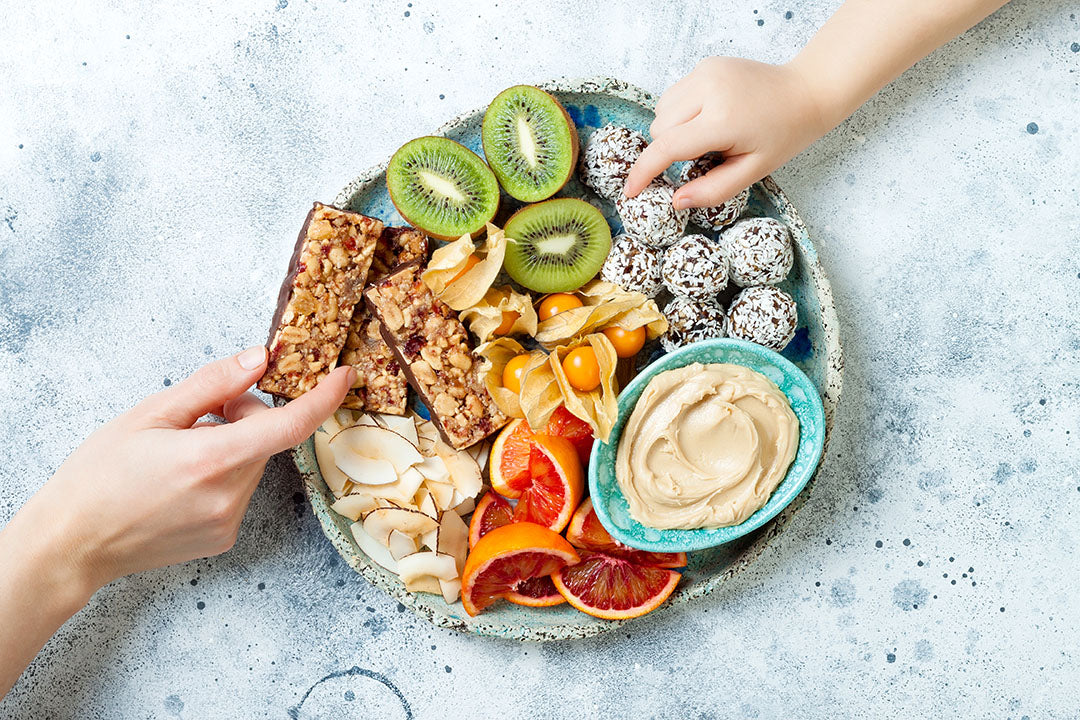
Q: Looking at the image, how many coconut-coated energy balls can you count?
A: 8